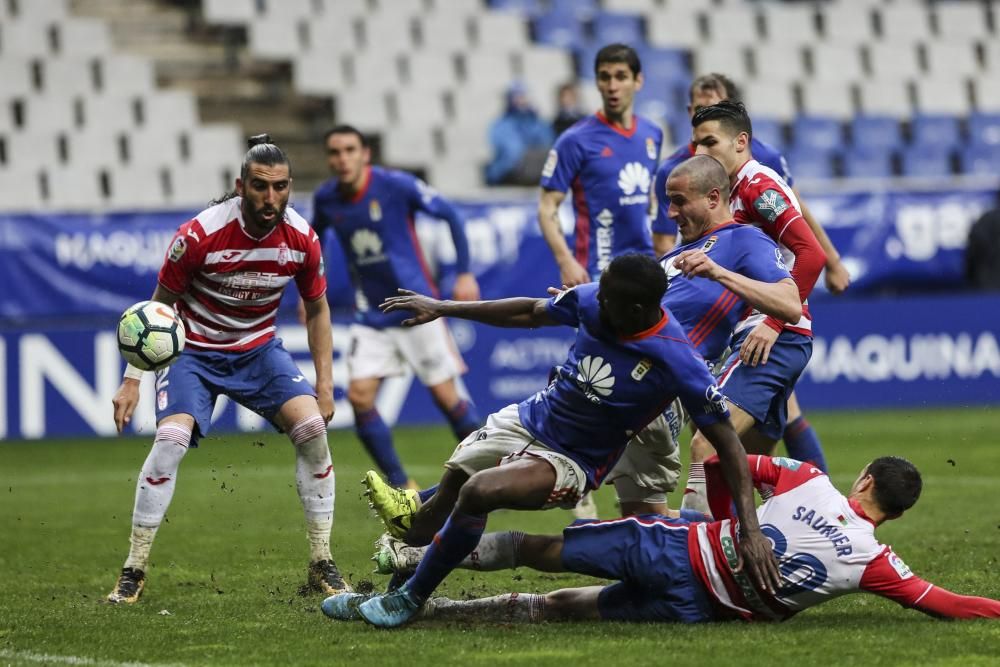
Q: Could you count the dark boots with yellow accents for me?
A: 2